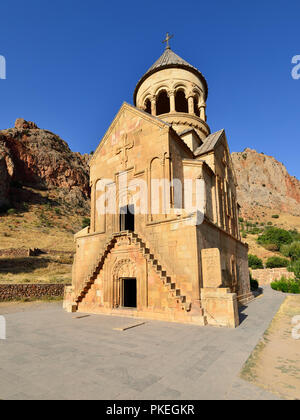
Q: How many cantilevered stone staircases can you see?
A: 2